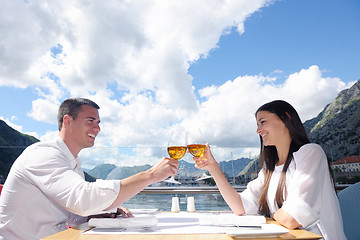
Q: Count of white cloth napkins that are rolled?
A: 2